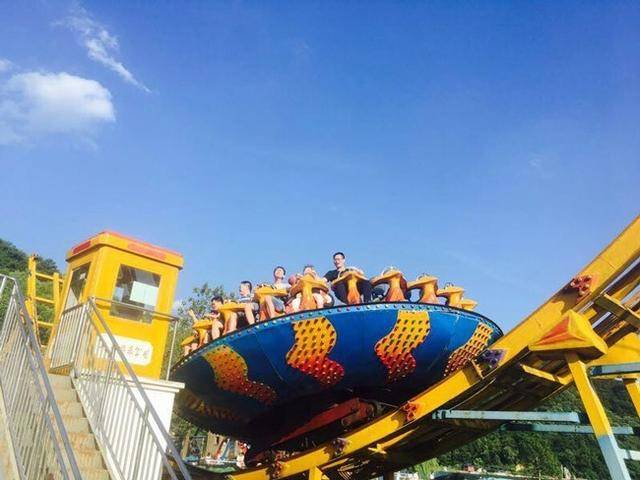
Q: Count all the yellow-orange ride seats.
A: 10